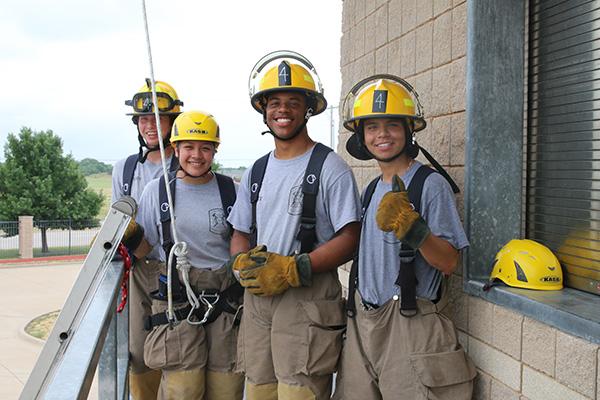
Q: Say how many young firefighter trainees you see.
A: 4